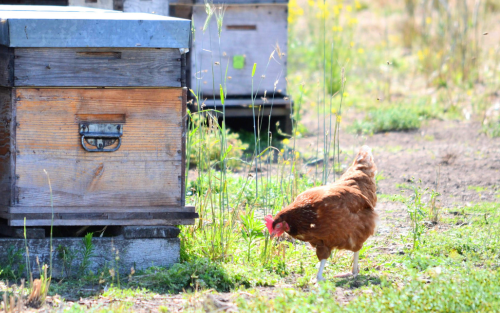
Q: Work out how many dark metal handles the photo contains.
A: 1